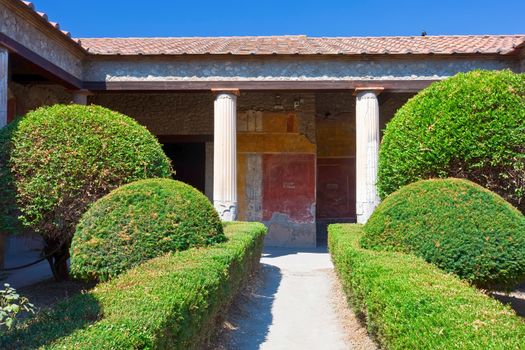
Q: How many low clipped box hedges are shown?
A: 2